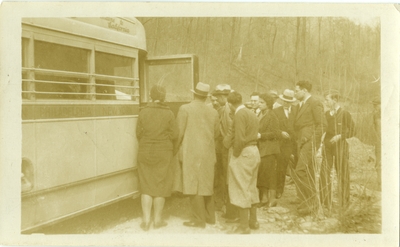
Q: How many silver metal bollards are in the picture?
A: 0